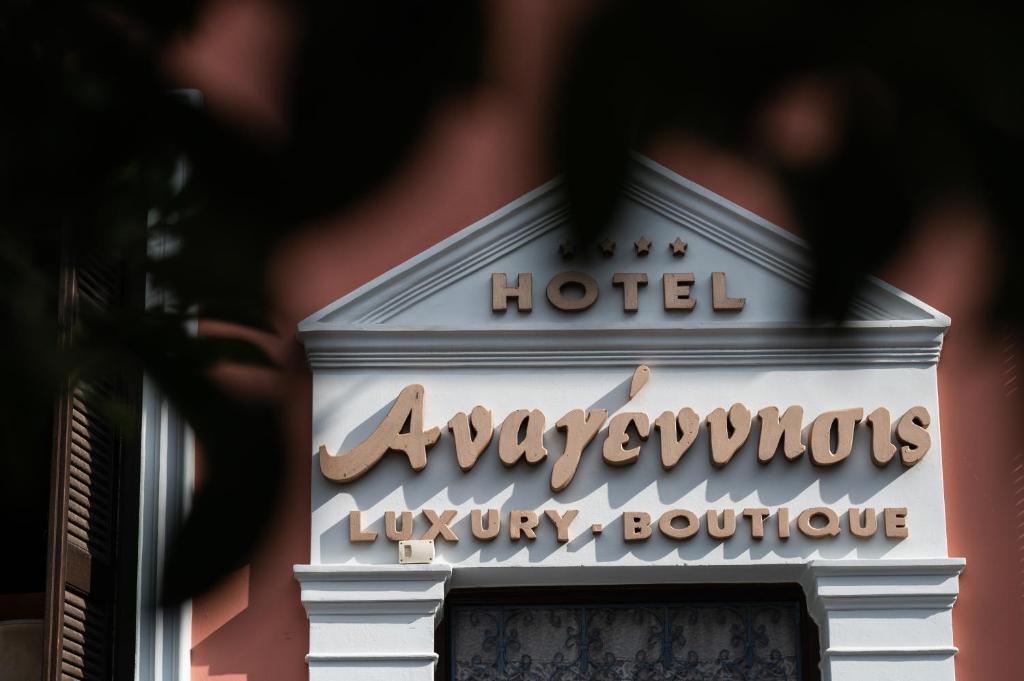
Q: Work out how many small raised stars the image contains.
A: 4